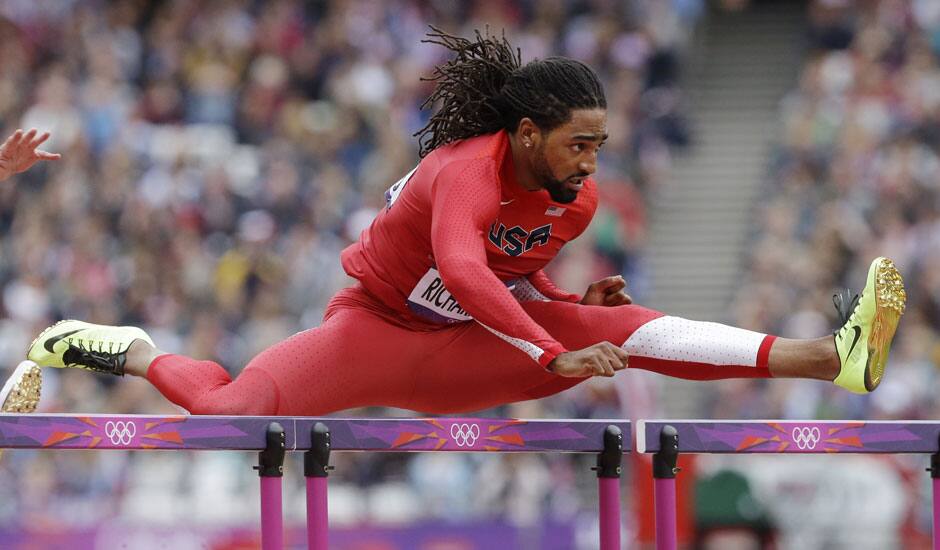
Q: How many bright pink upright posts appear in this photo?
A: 5